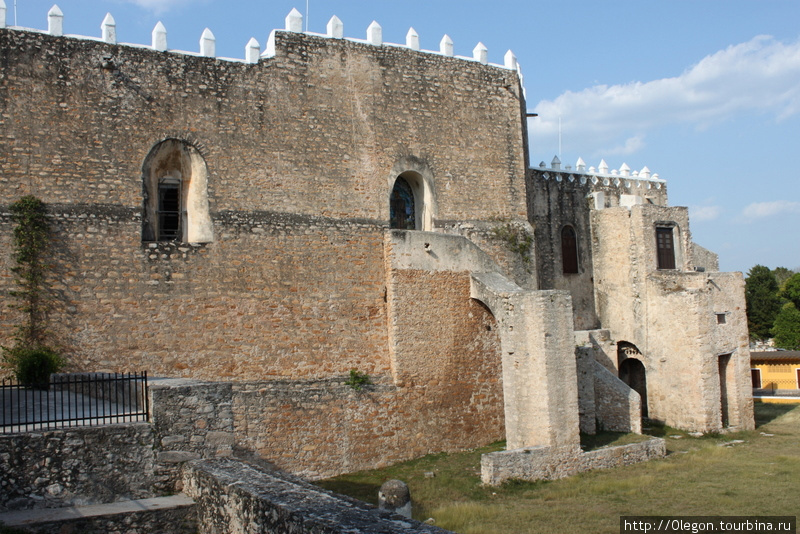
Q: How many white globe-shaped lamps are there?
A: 0